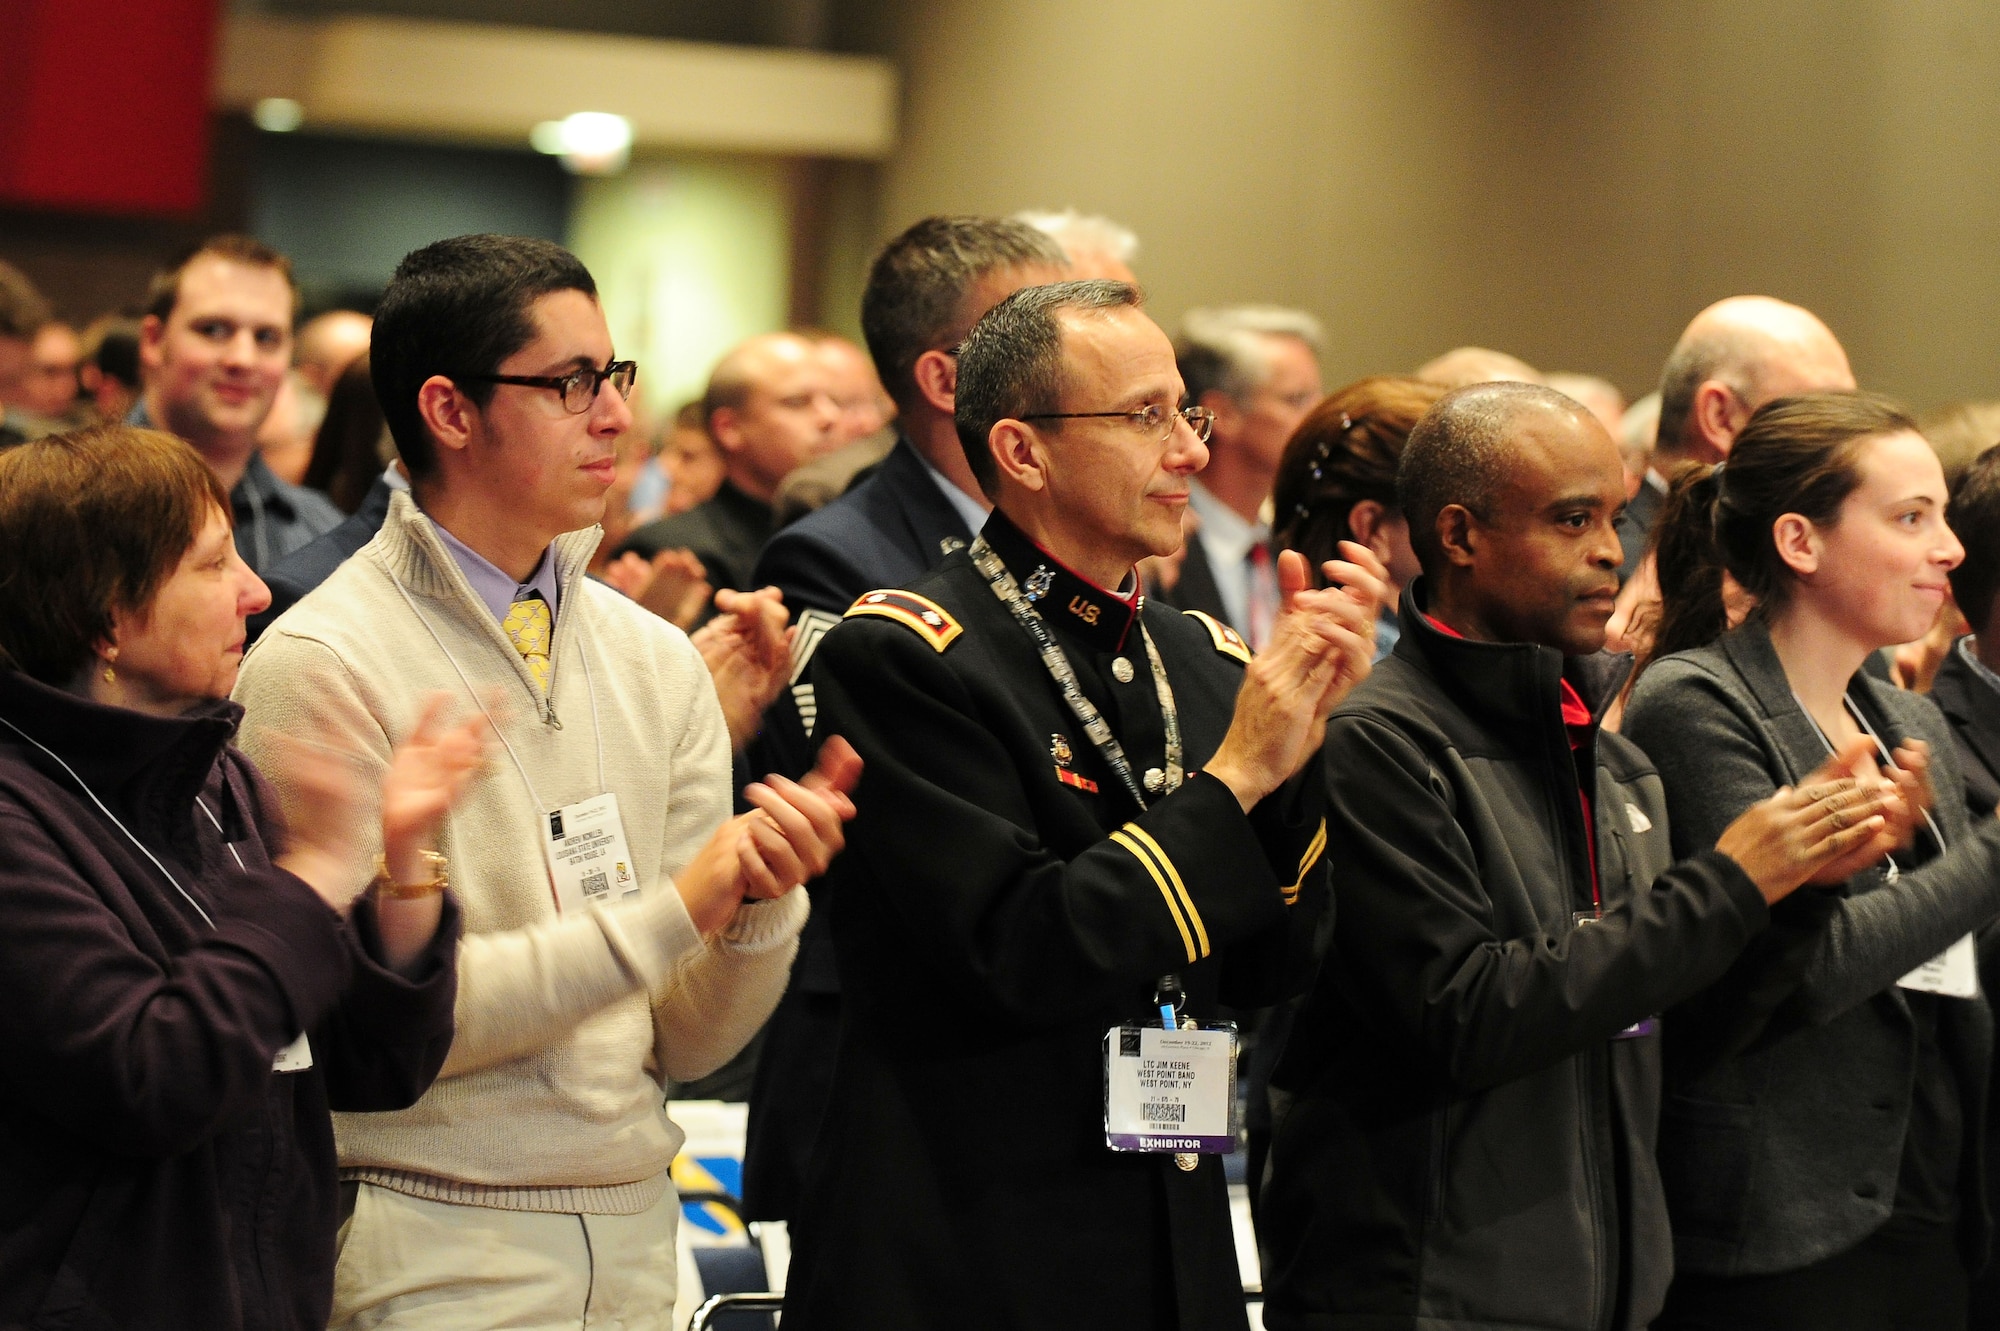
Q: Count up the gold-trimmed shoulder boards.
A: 2